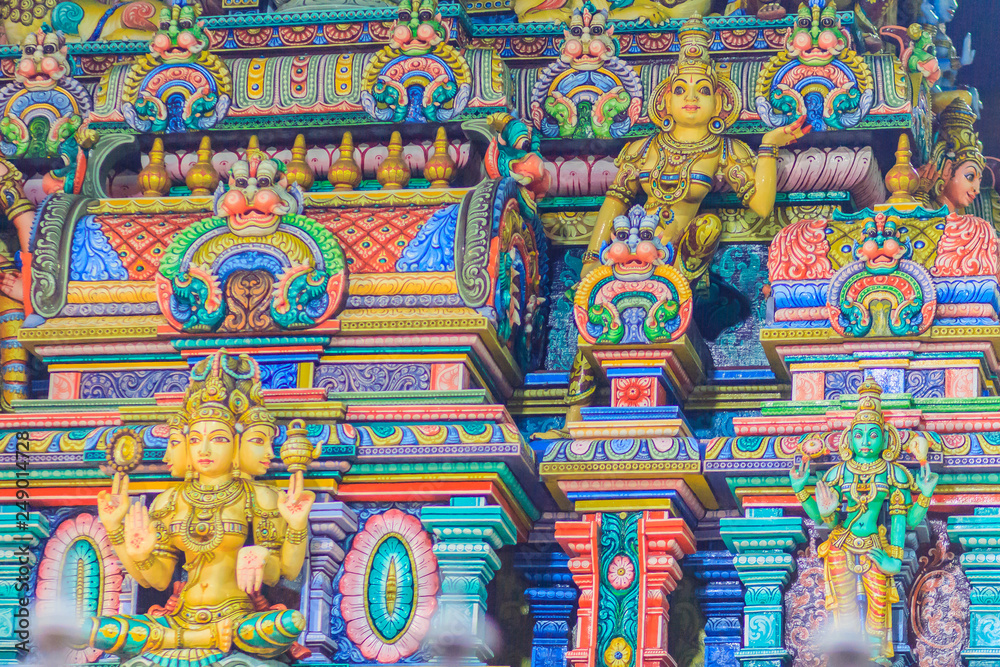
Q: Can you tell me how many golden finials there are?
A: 8